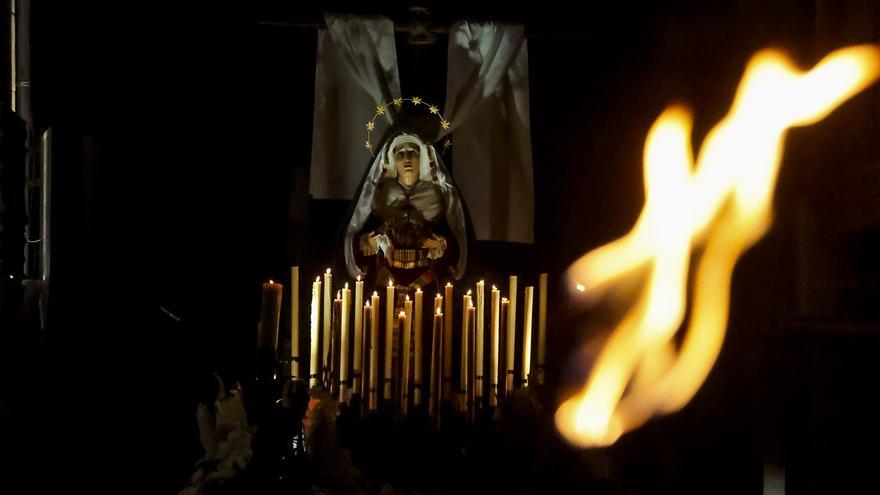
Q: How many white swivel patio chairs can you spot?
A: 0